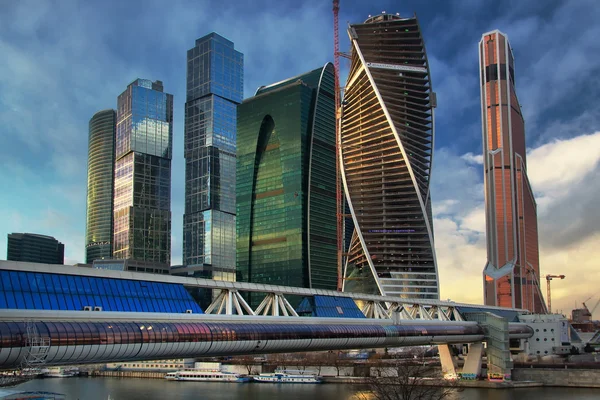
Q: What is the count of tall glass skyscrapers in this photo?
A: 6